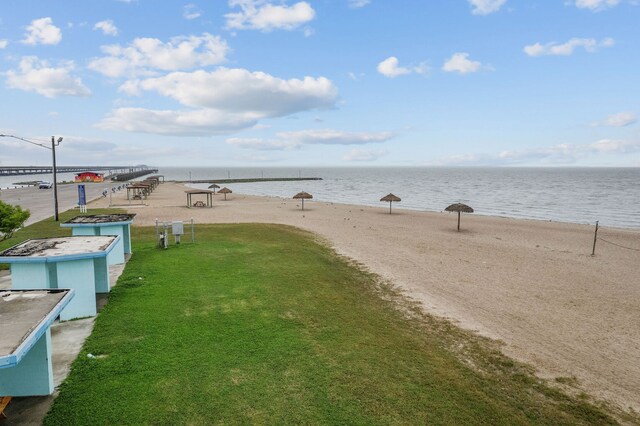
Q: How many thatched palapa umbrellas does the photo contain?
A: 5